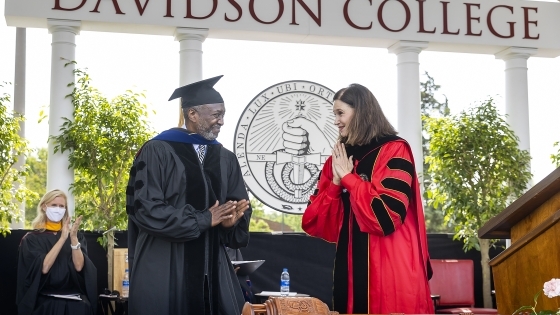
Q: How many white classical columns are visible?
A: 4